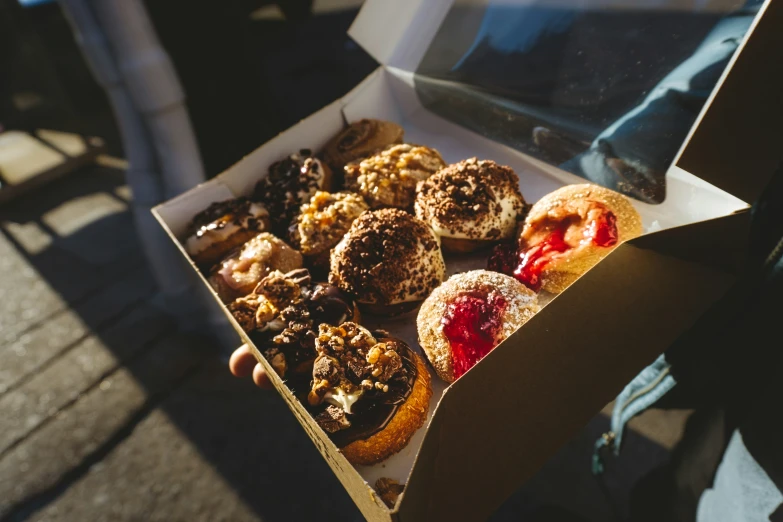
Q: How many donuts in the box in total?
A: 12